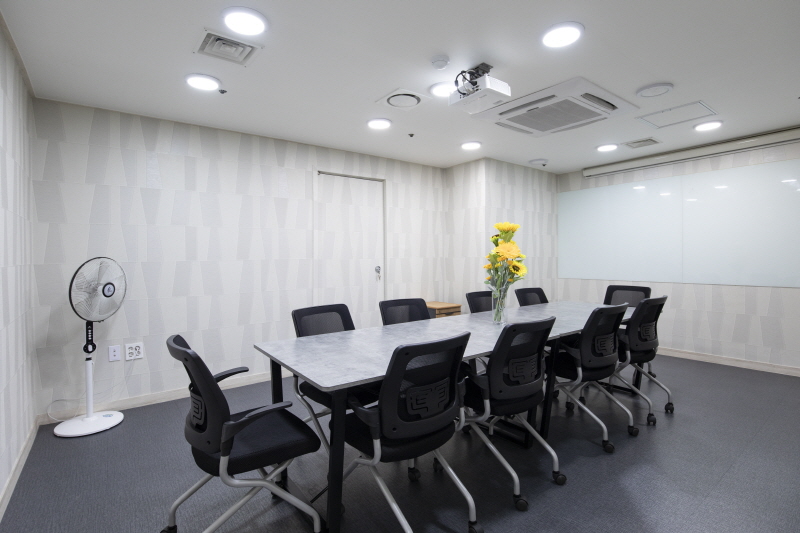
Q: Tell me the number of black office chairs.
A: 10